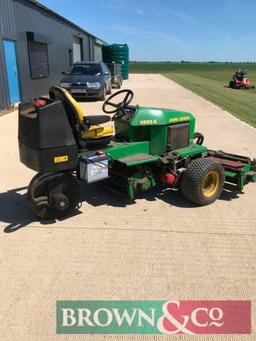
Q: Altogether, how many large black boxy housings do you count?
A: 1